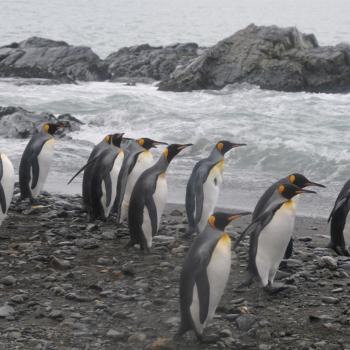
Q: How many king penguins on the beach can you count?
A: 11